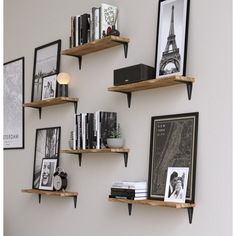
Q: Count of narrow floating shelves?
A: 6